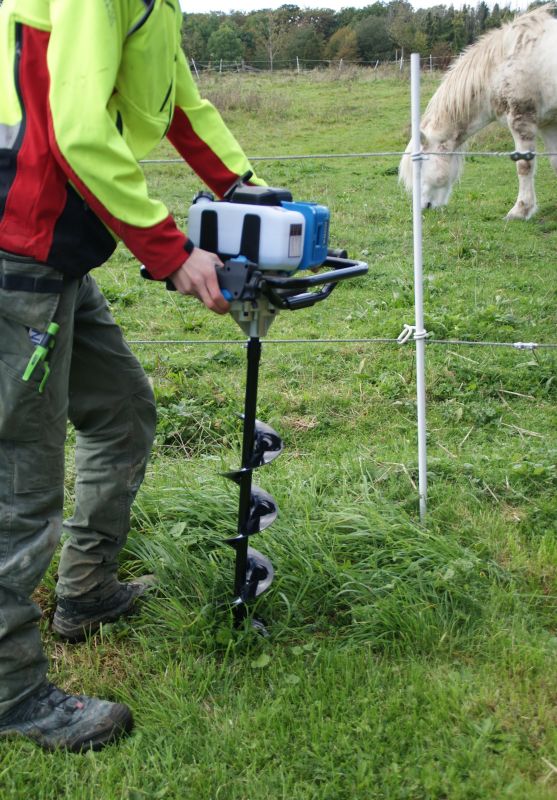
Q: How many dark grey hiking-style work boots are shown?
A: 2